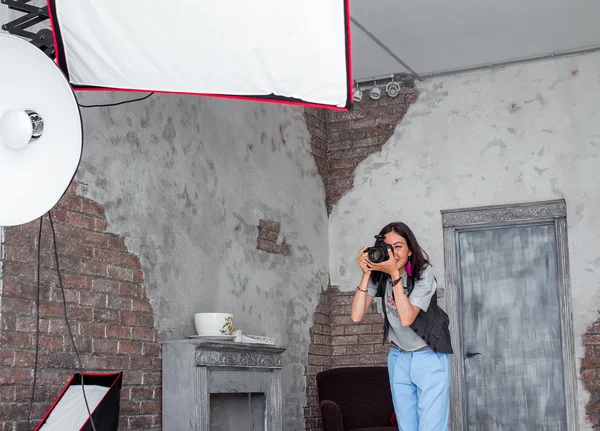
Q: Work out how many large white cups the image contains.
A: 1